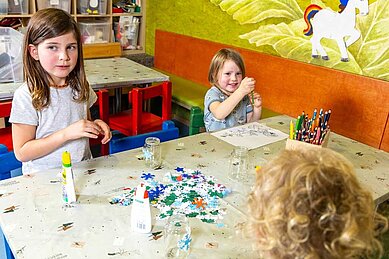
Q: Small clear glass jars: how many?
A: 3